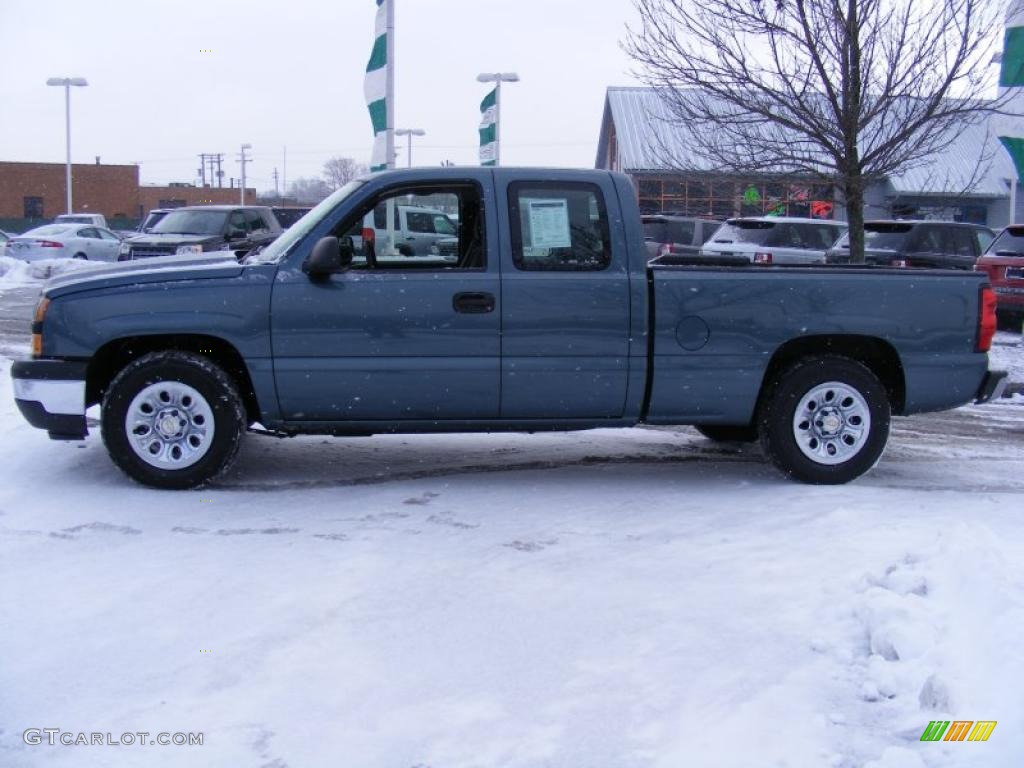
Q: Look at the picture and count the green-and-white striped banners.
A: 3